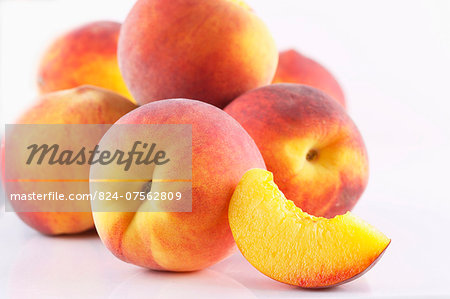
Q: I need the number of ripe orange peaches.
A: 6